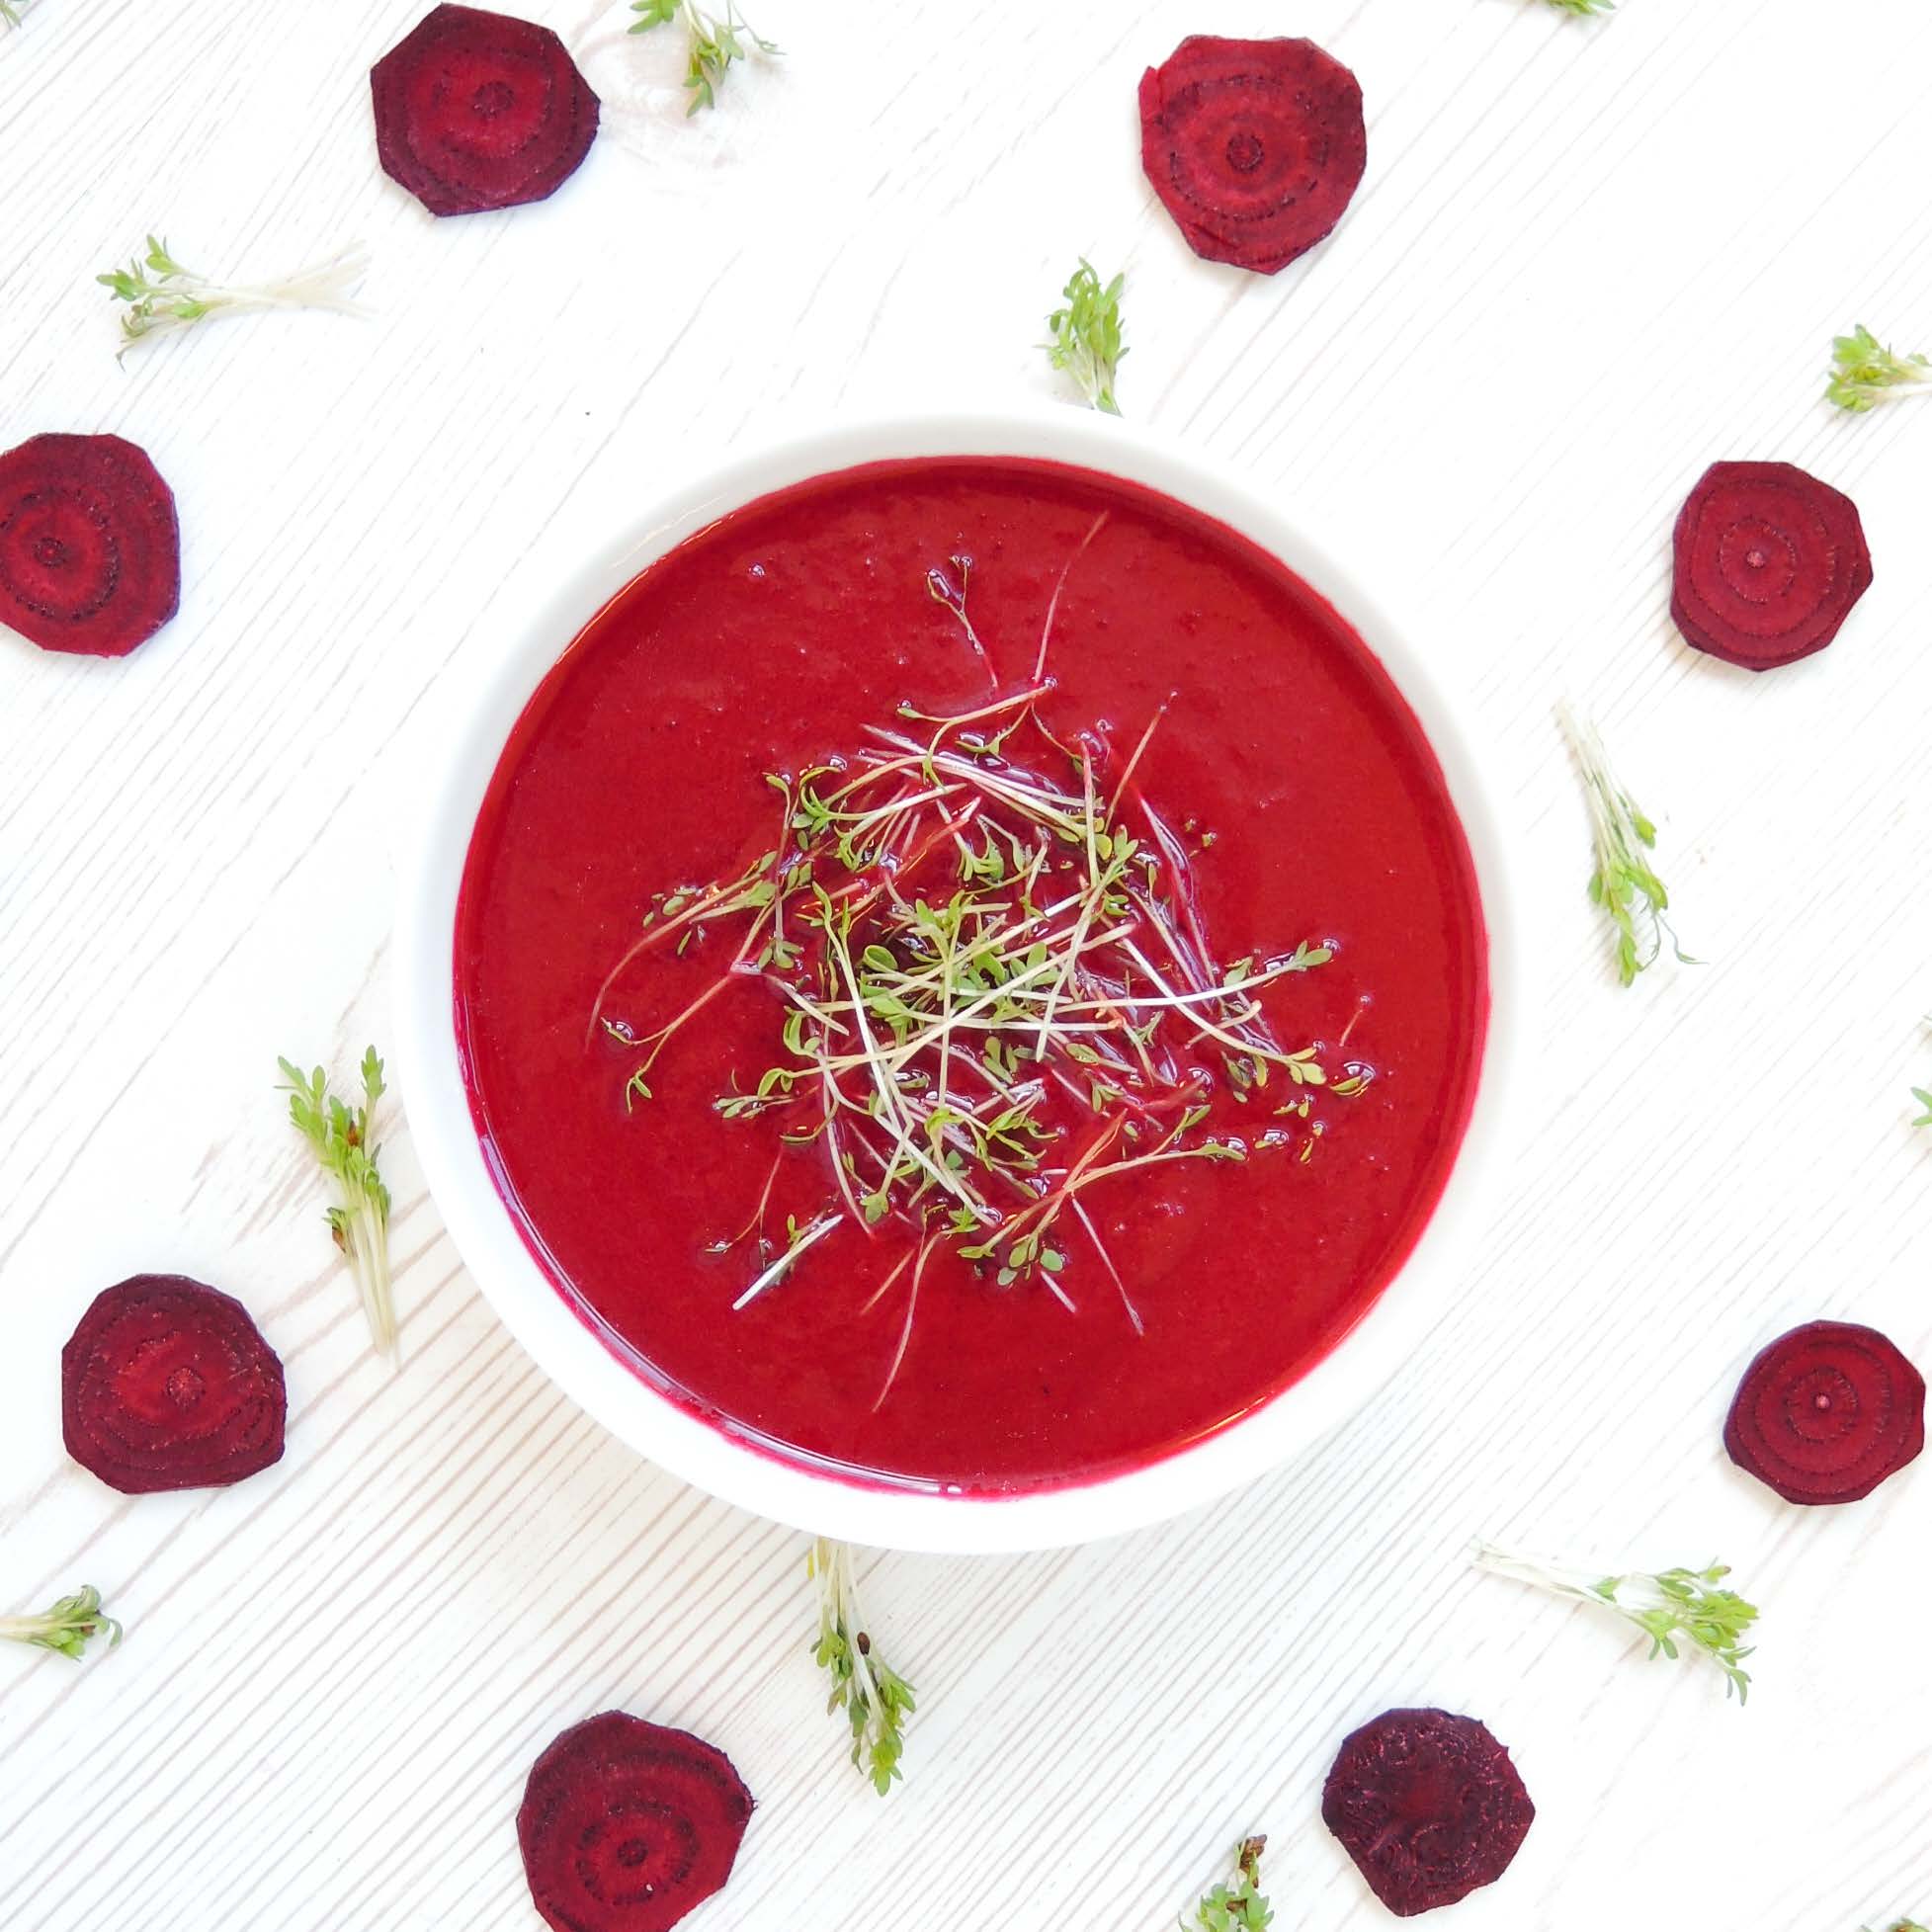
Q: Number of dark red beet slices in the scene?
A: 8